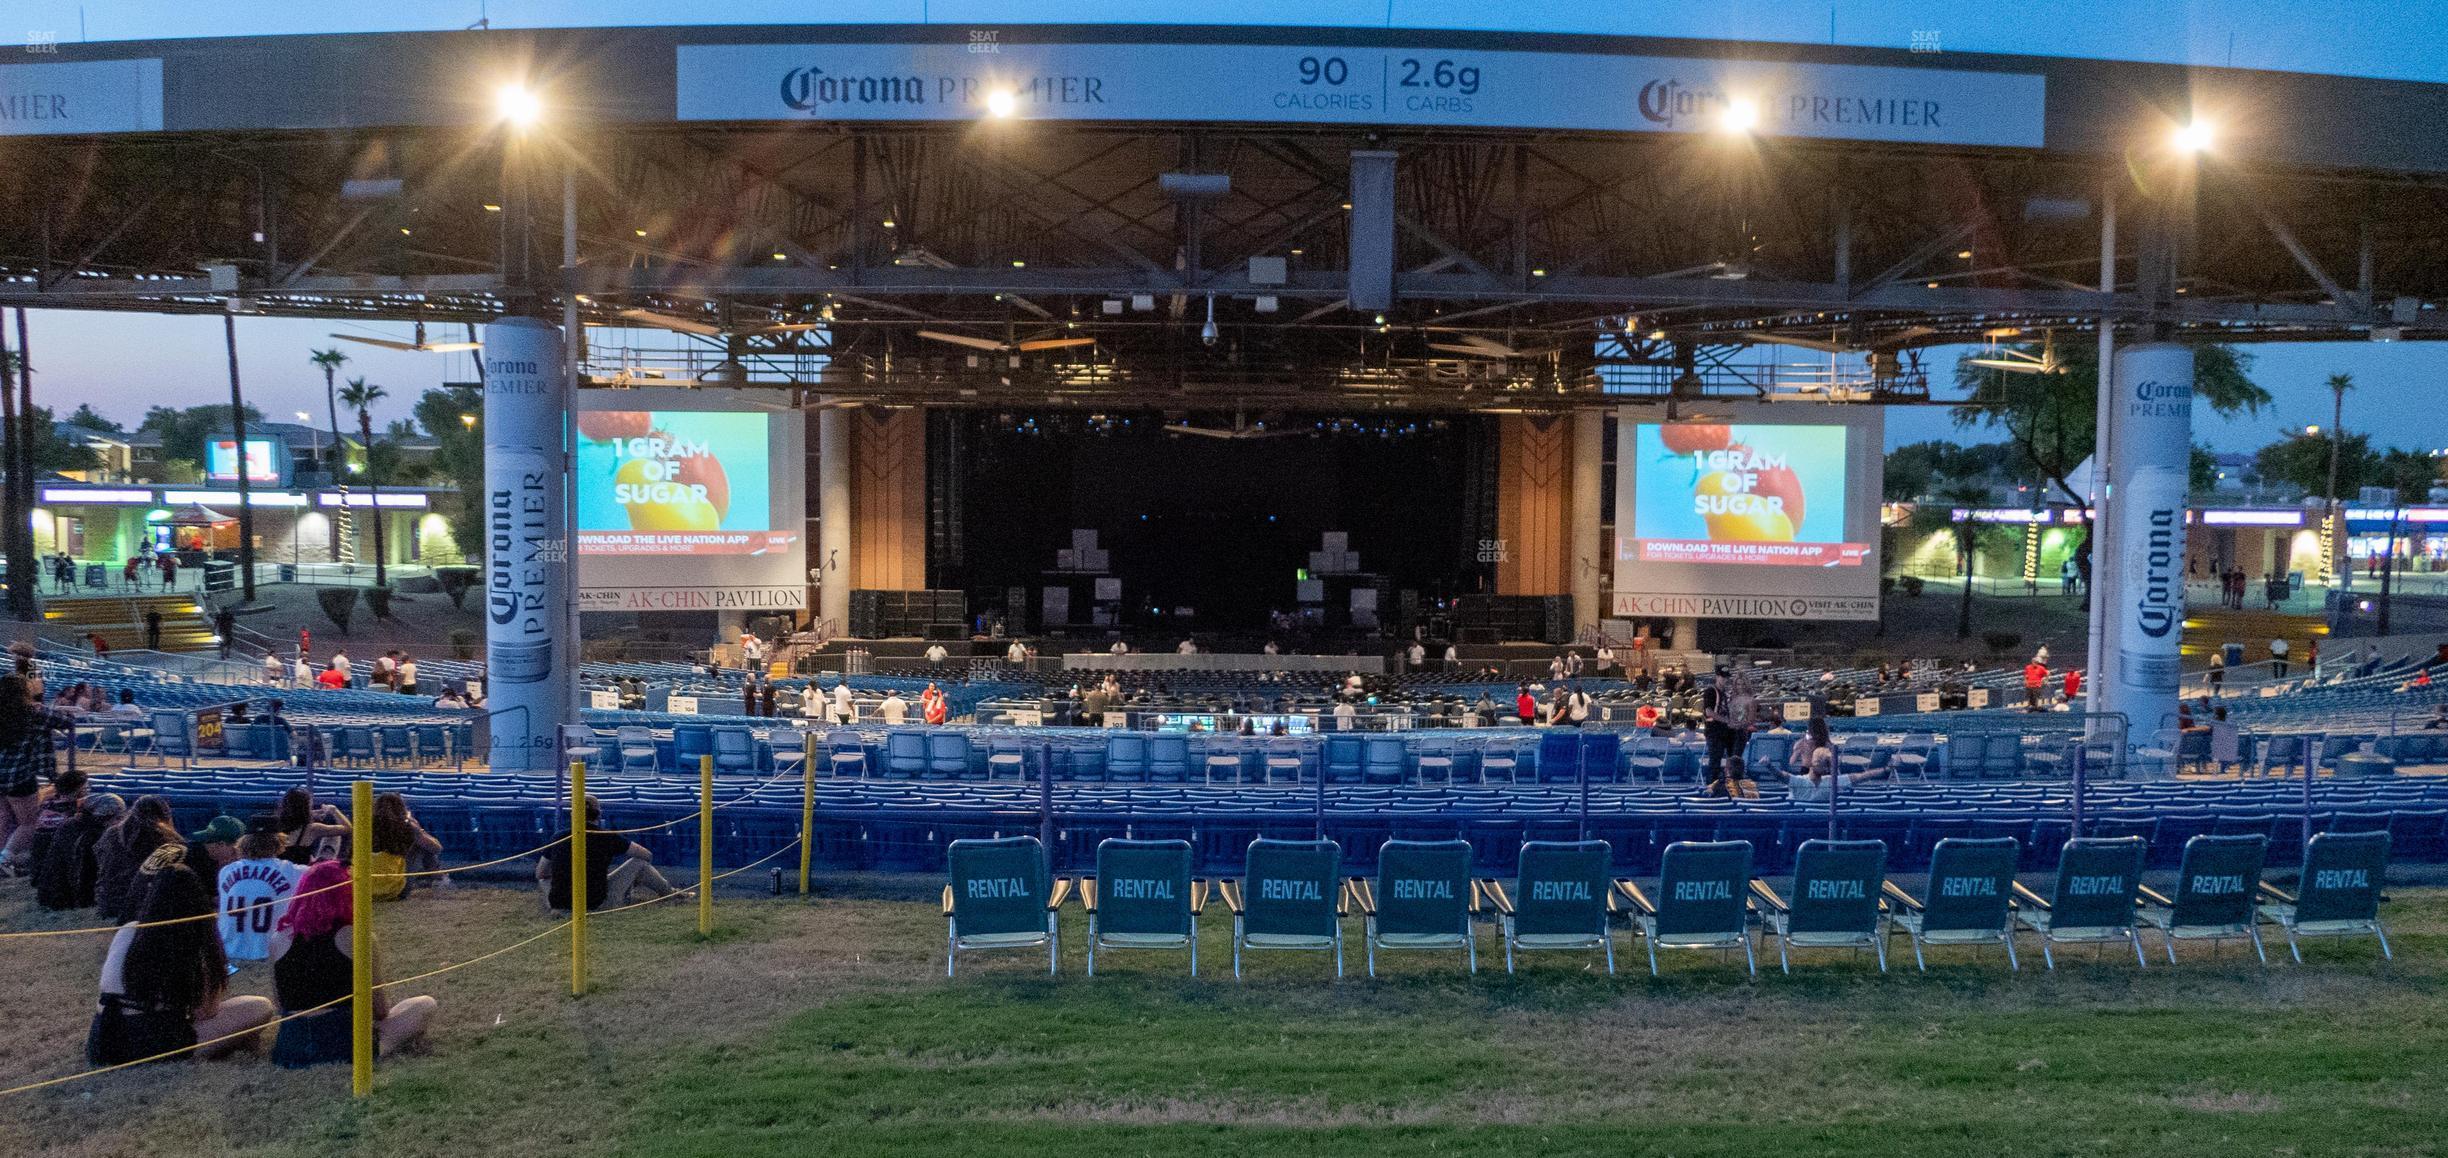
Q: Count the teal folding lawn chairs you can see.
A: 11